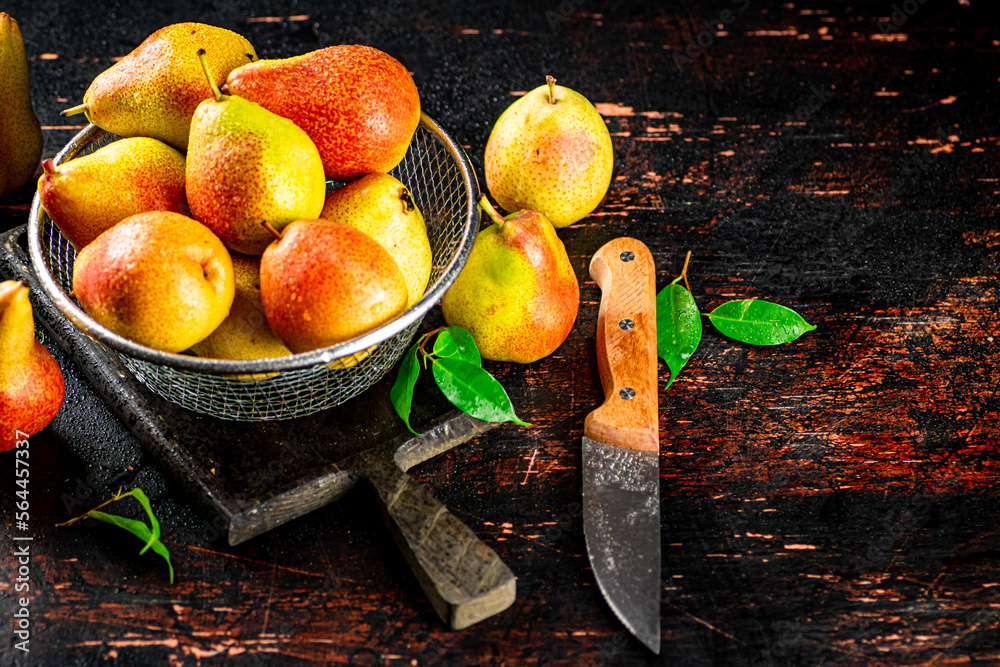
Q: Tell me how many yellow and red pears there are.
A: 12